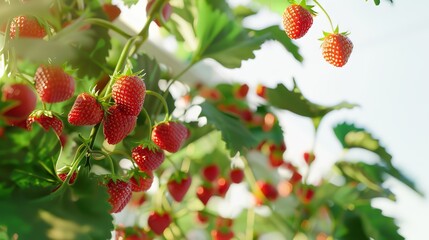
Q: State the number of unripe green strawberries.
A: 0